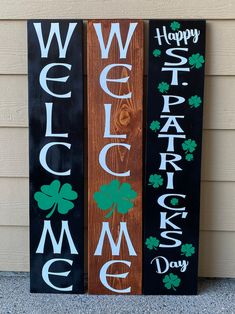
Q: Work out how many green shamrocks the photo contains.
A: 15